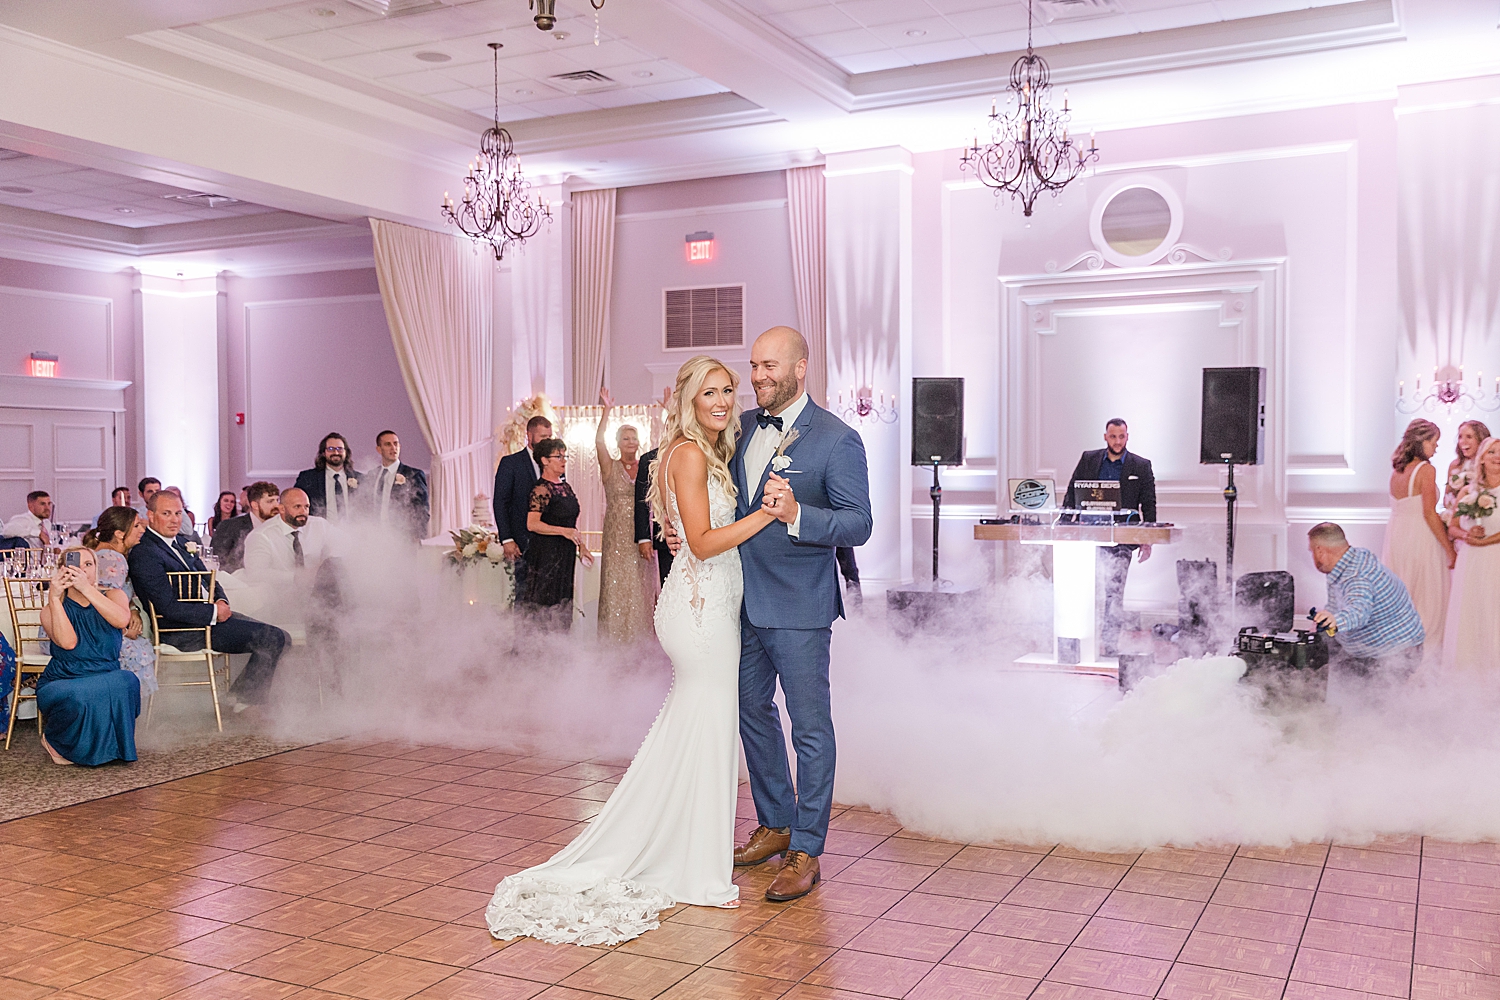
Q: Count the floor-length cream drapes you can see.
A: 3